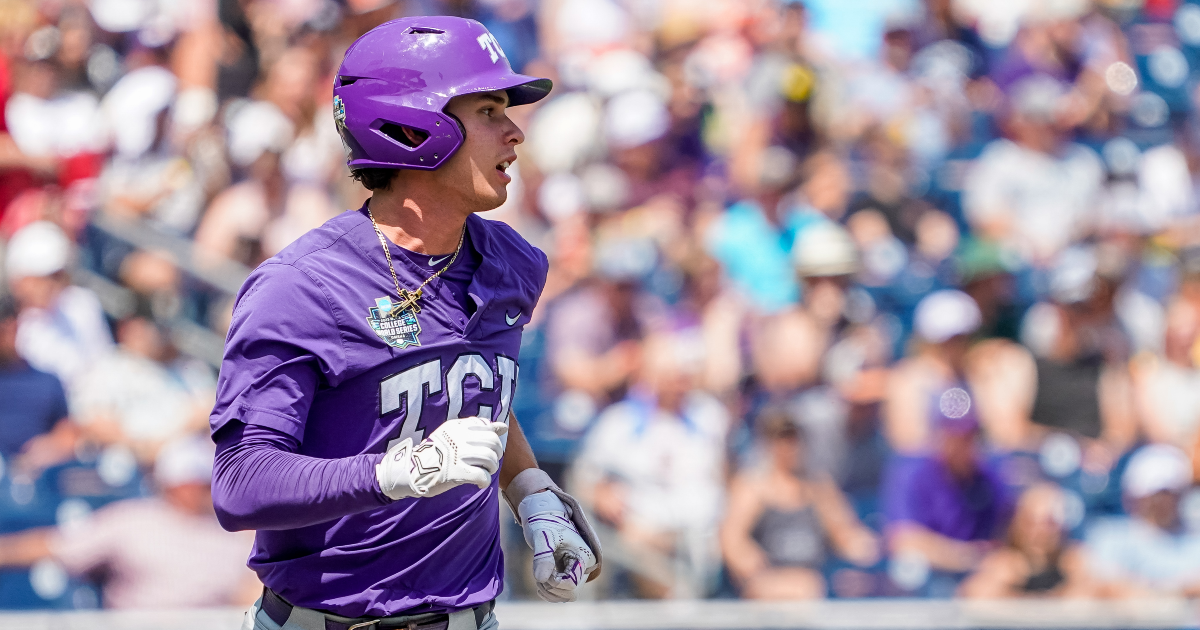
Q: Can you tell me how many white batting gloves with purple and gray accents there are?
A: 2